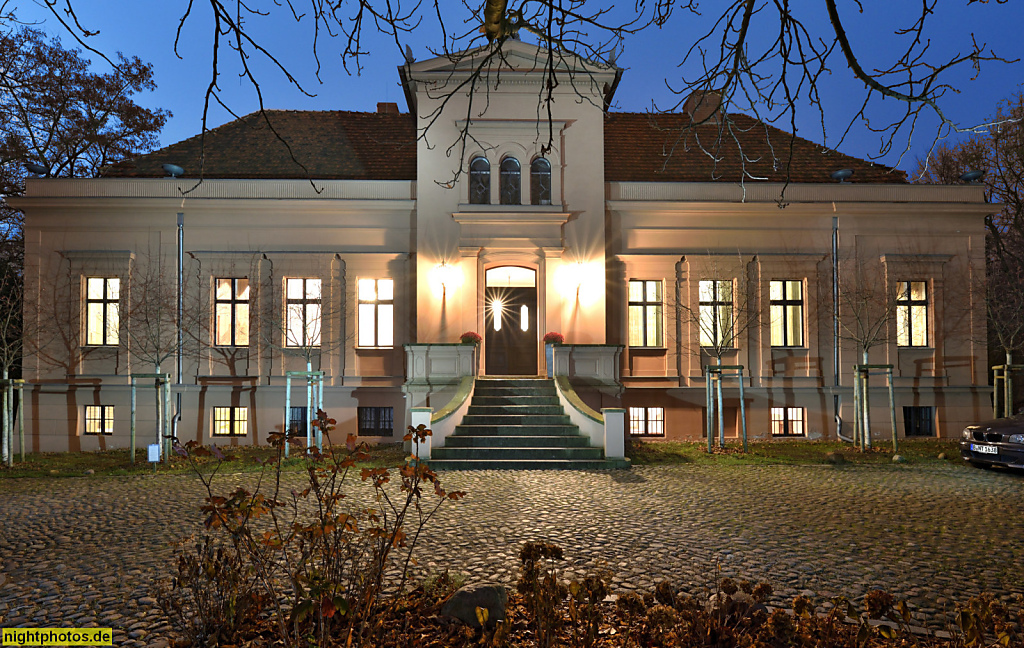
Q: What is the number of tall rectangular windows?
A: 8